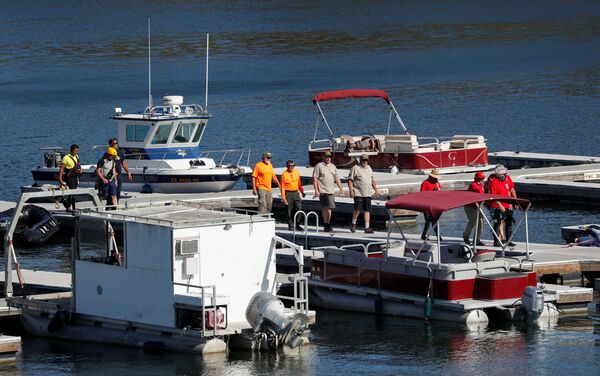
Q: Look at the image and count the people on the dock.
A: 10